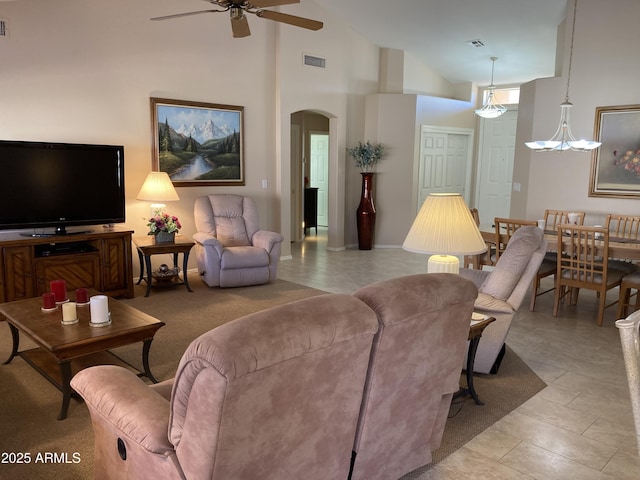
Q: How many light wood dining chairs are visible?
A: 6